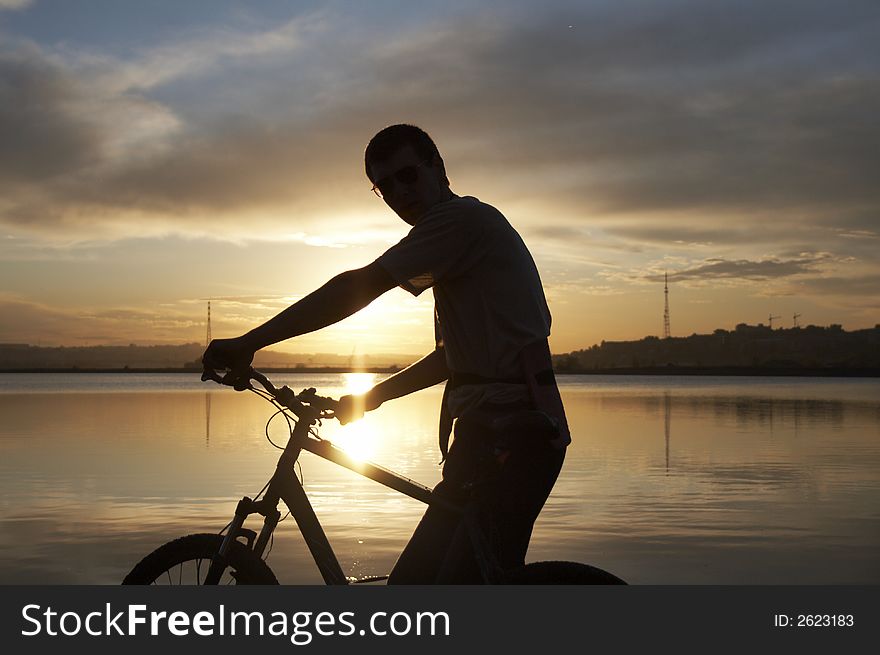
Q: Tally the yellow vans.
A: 0